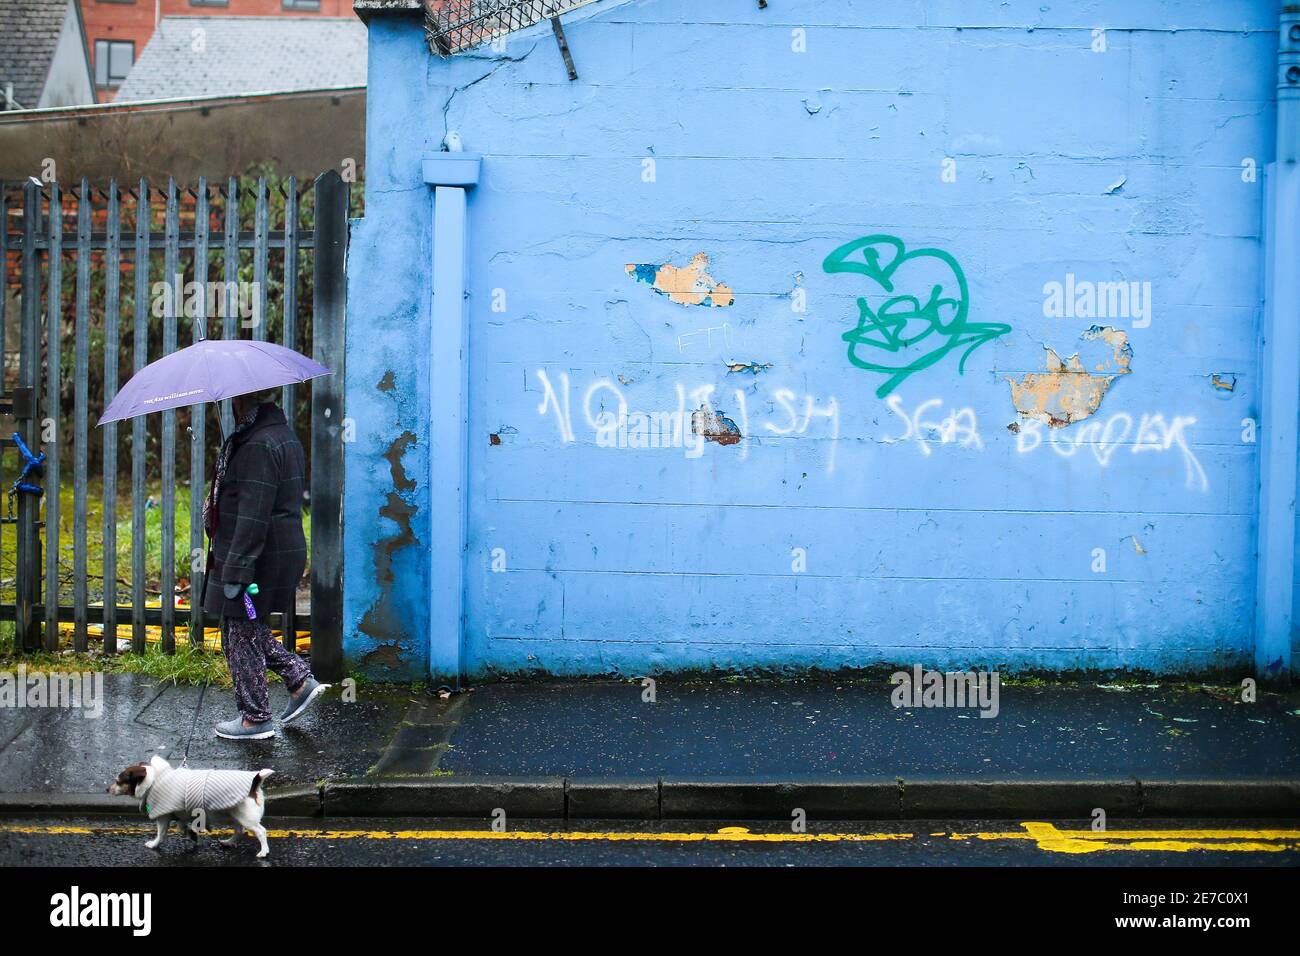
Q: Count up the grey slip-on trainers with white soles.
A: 2